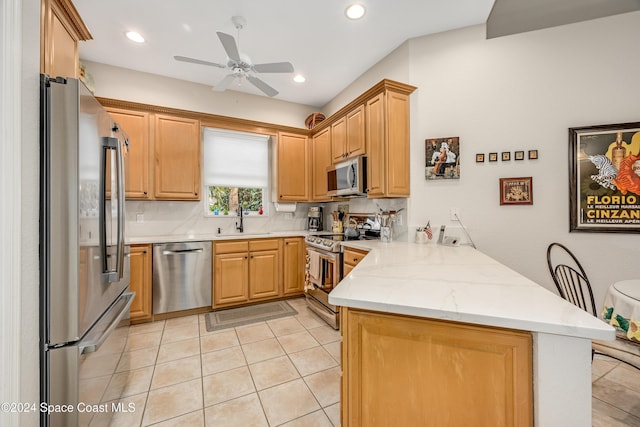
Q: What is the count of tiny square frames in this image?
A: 5